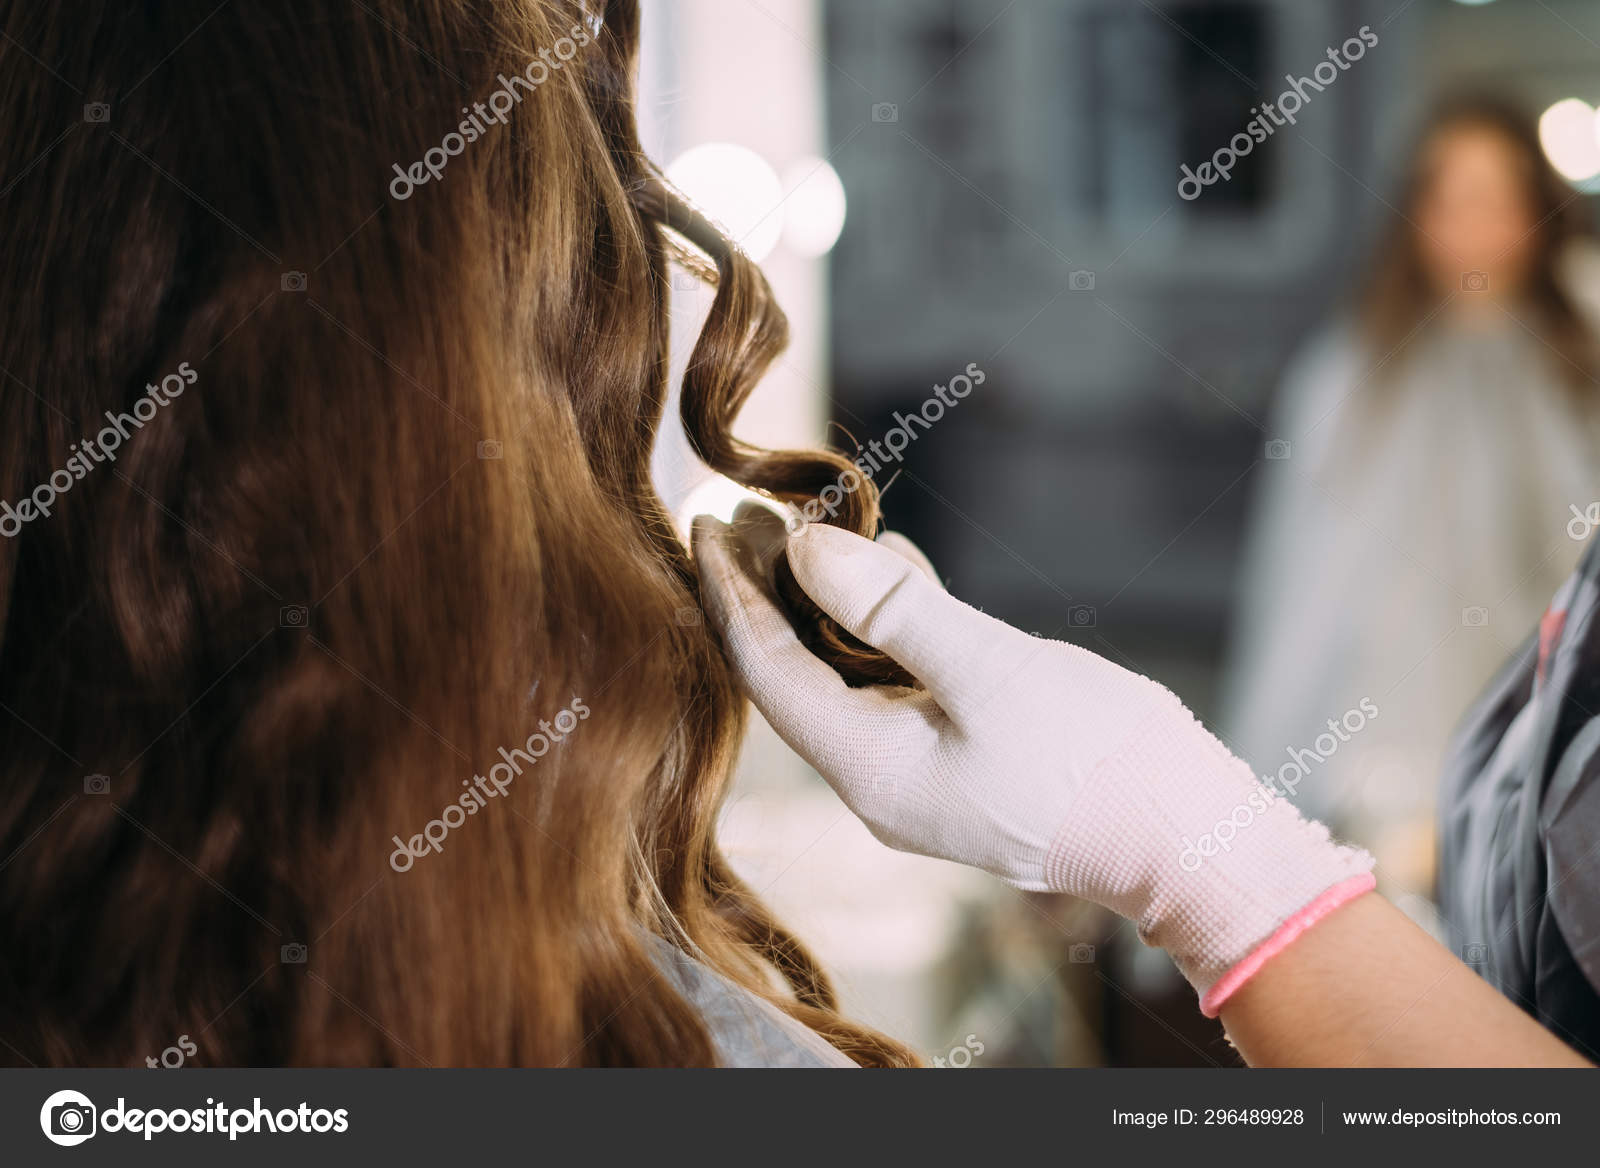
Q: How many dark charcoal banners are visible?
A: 1